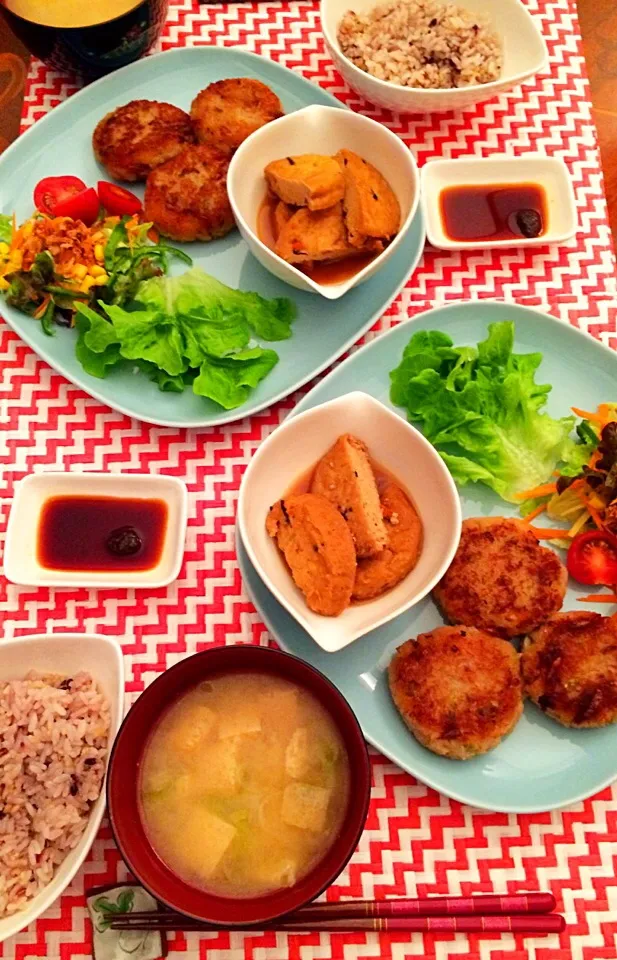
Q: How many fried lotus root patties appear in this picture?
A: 6